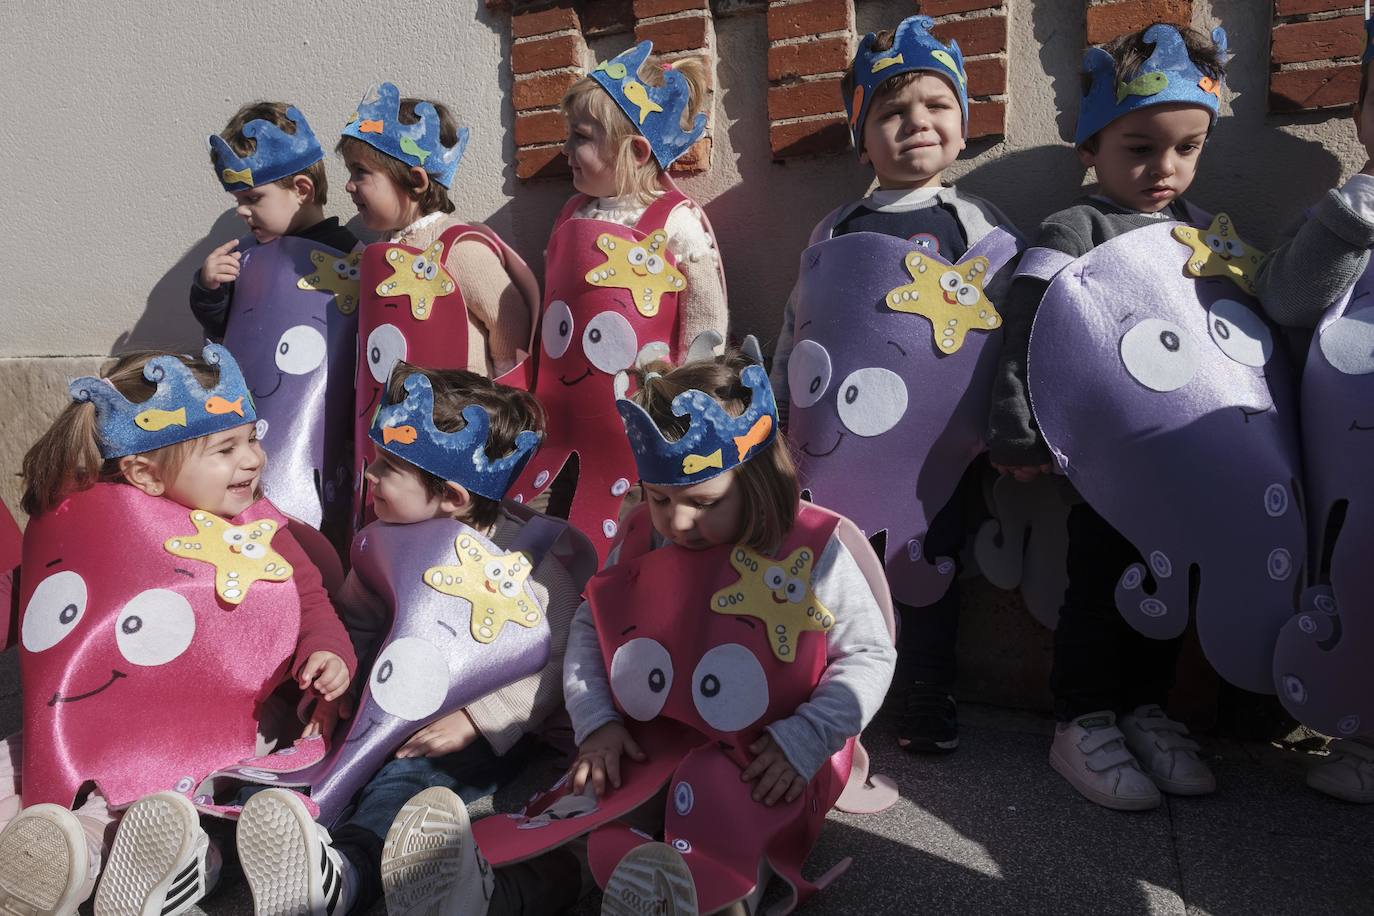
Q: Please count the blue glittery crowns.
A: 8